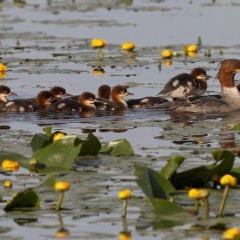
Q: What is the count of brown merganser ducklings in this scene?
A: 7